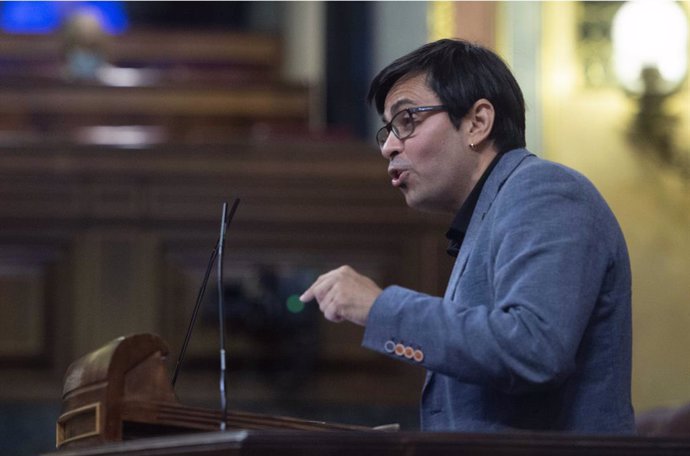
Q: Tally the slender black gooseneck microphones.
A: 2